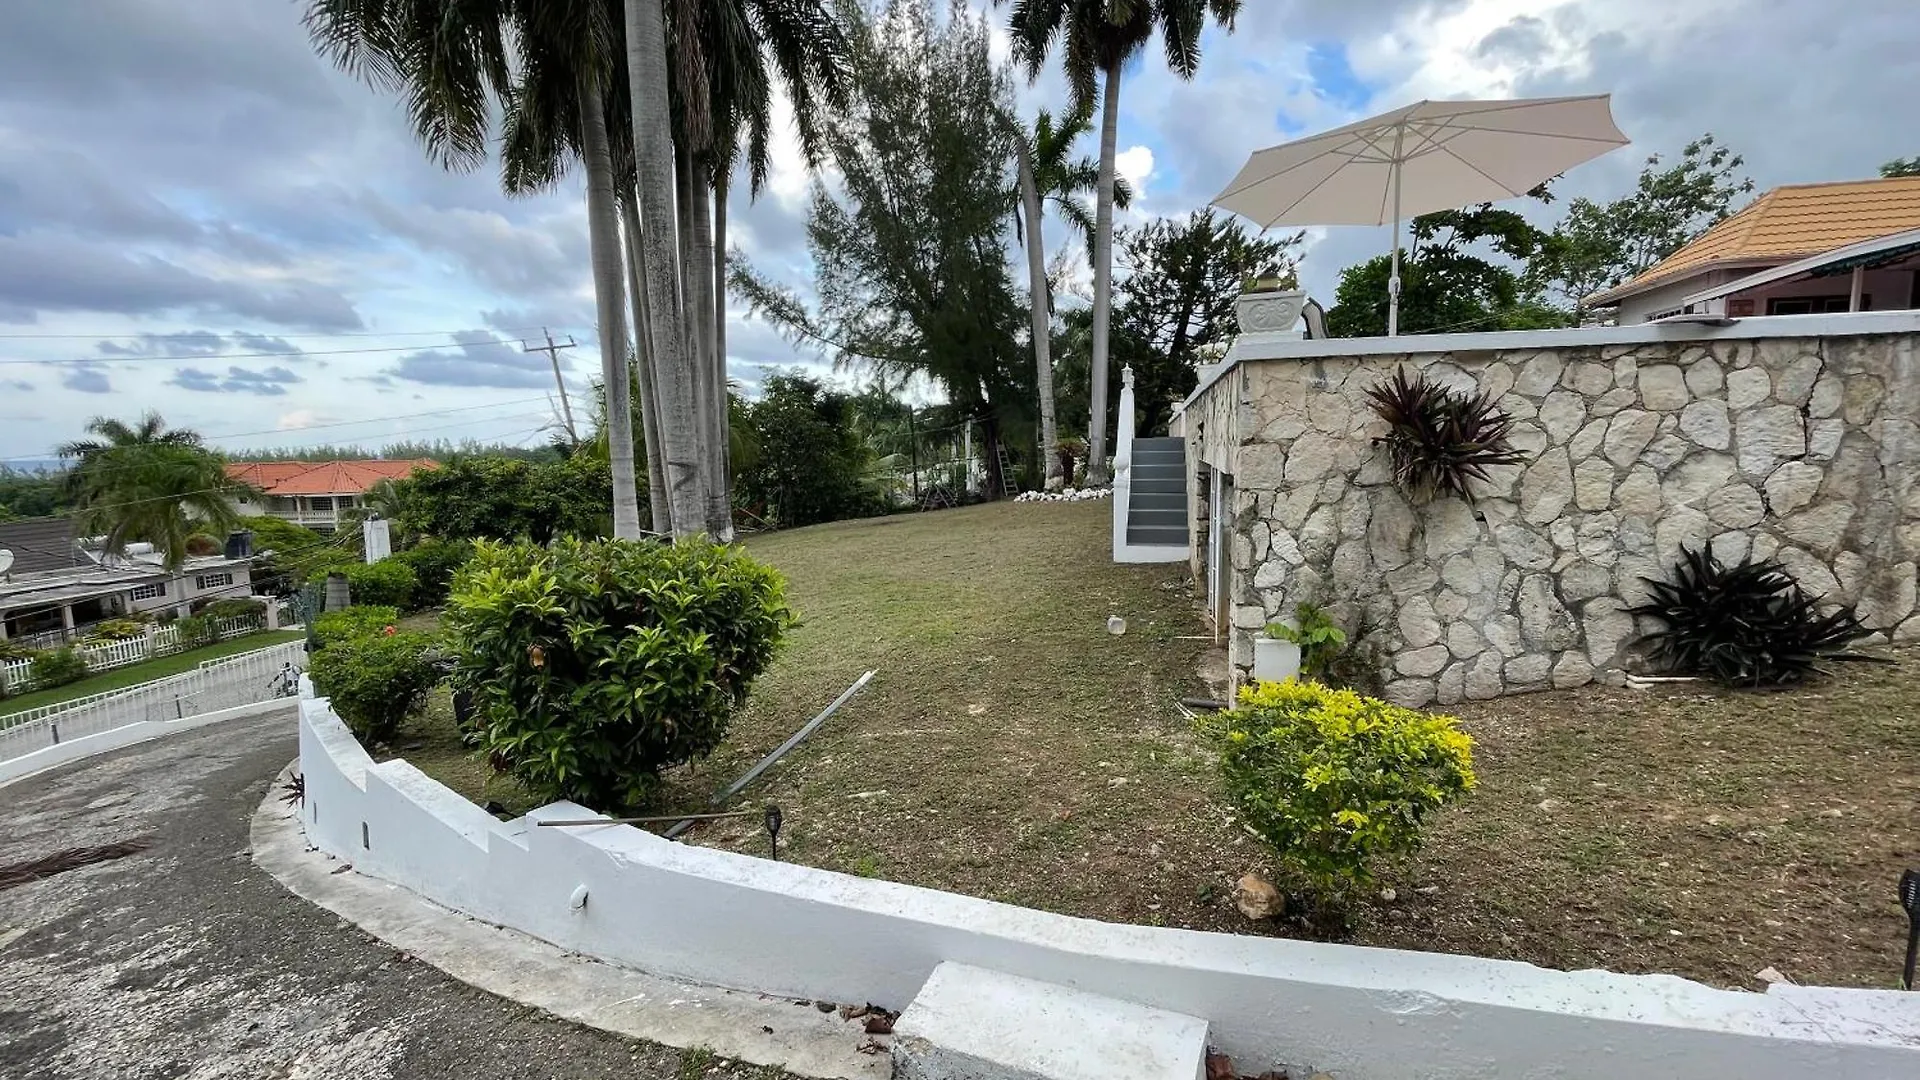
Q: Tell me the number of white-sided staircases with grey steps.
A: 1